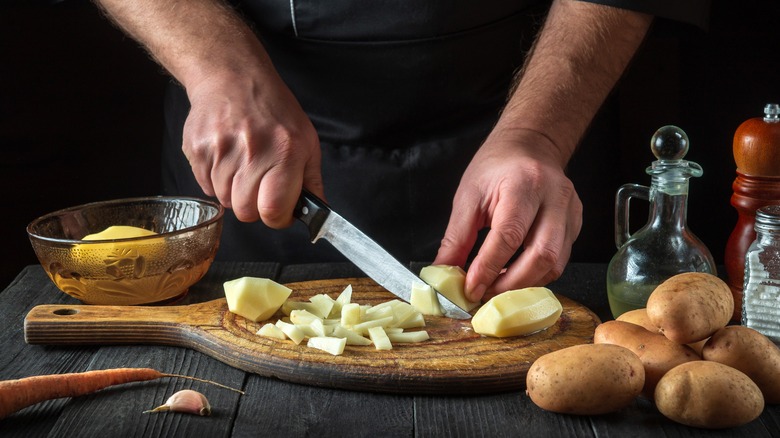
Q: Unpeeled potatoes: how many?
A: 6